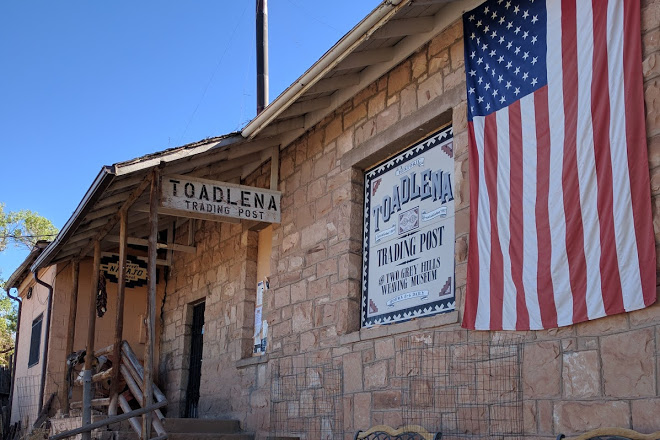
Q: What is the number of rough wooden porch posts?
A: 4